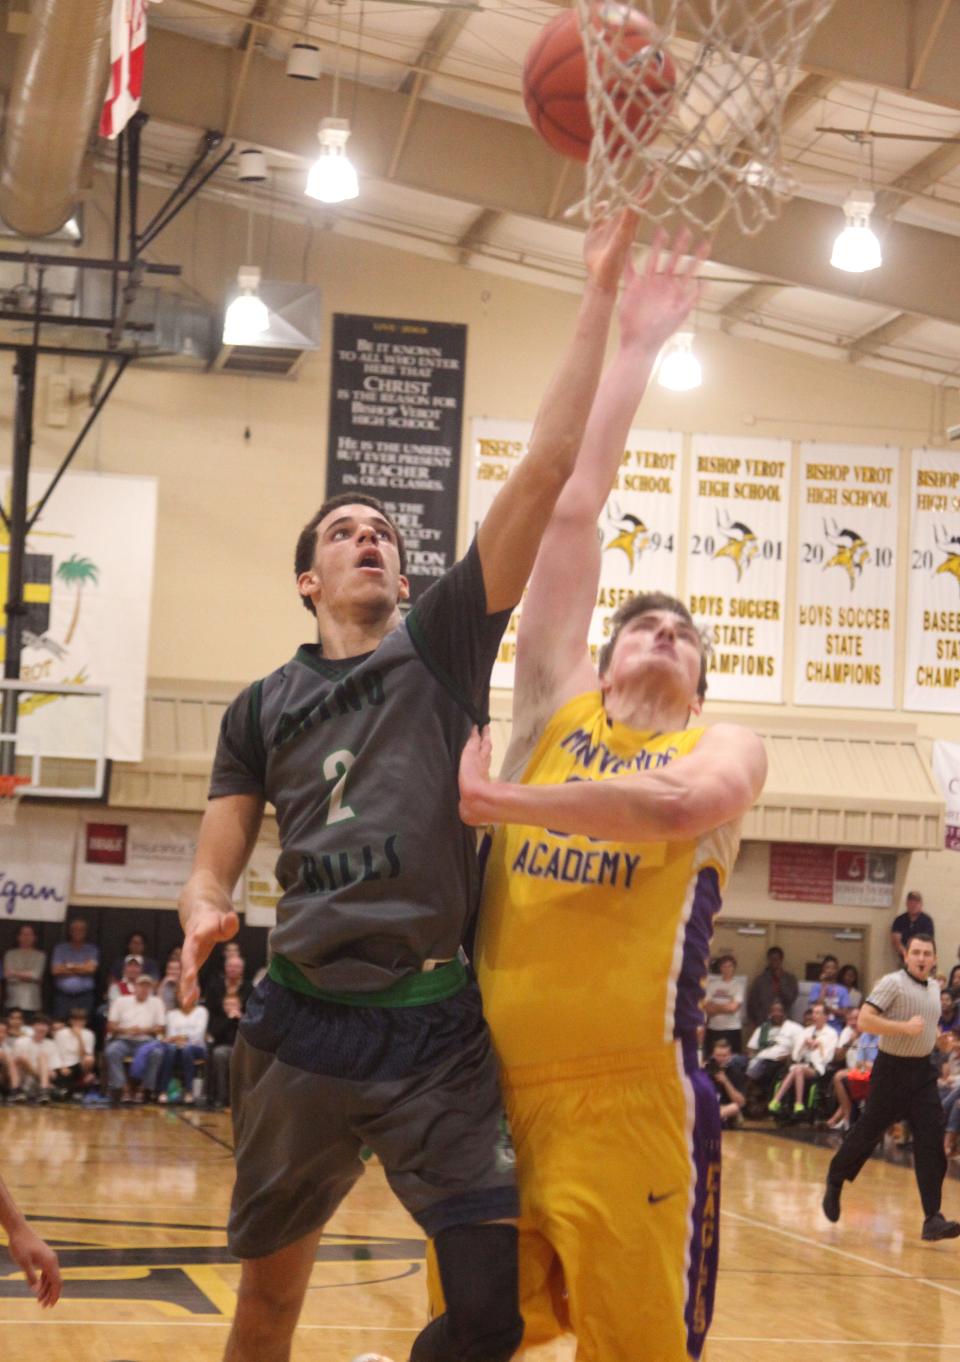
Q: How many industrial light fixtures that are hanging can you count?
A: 4